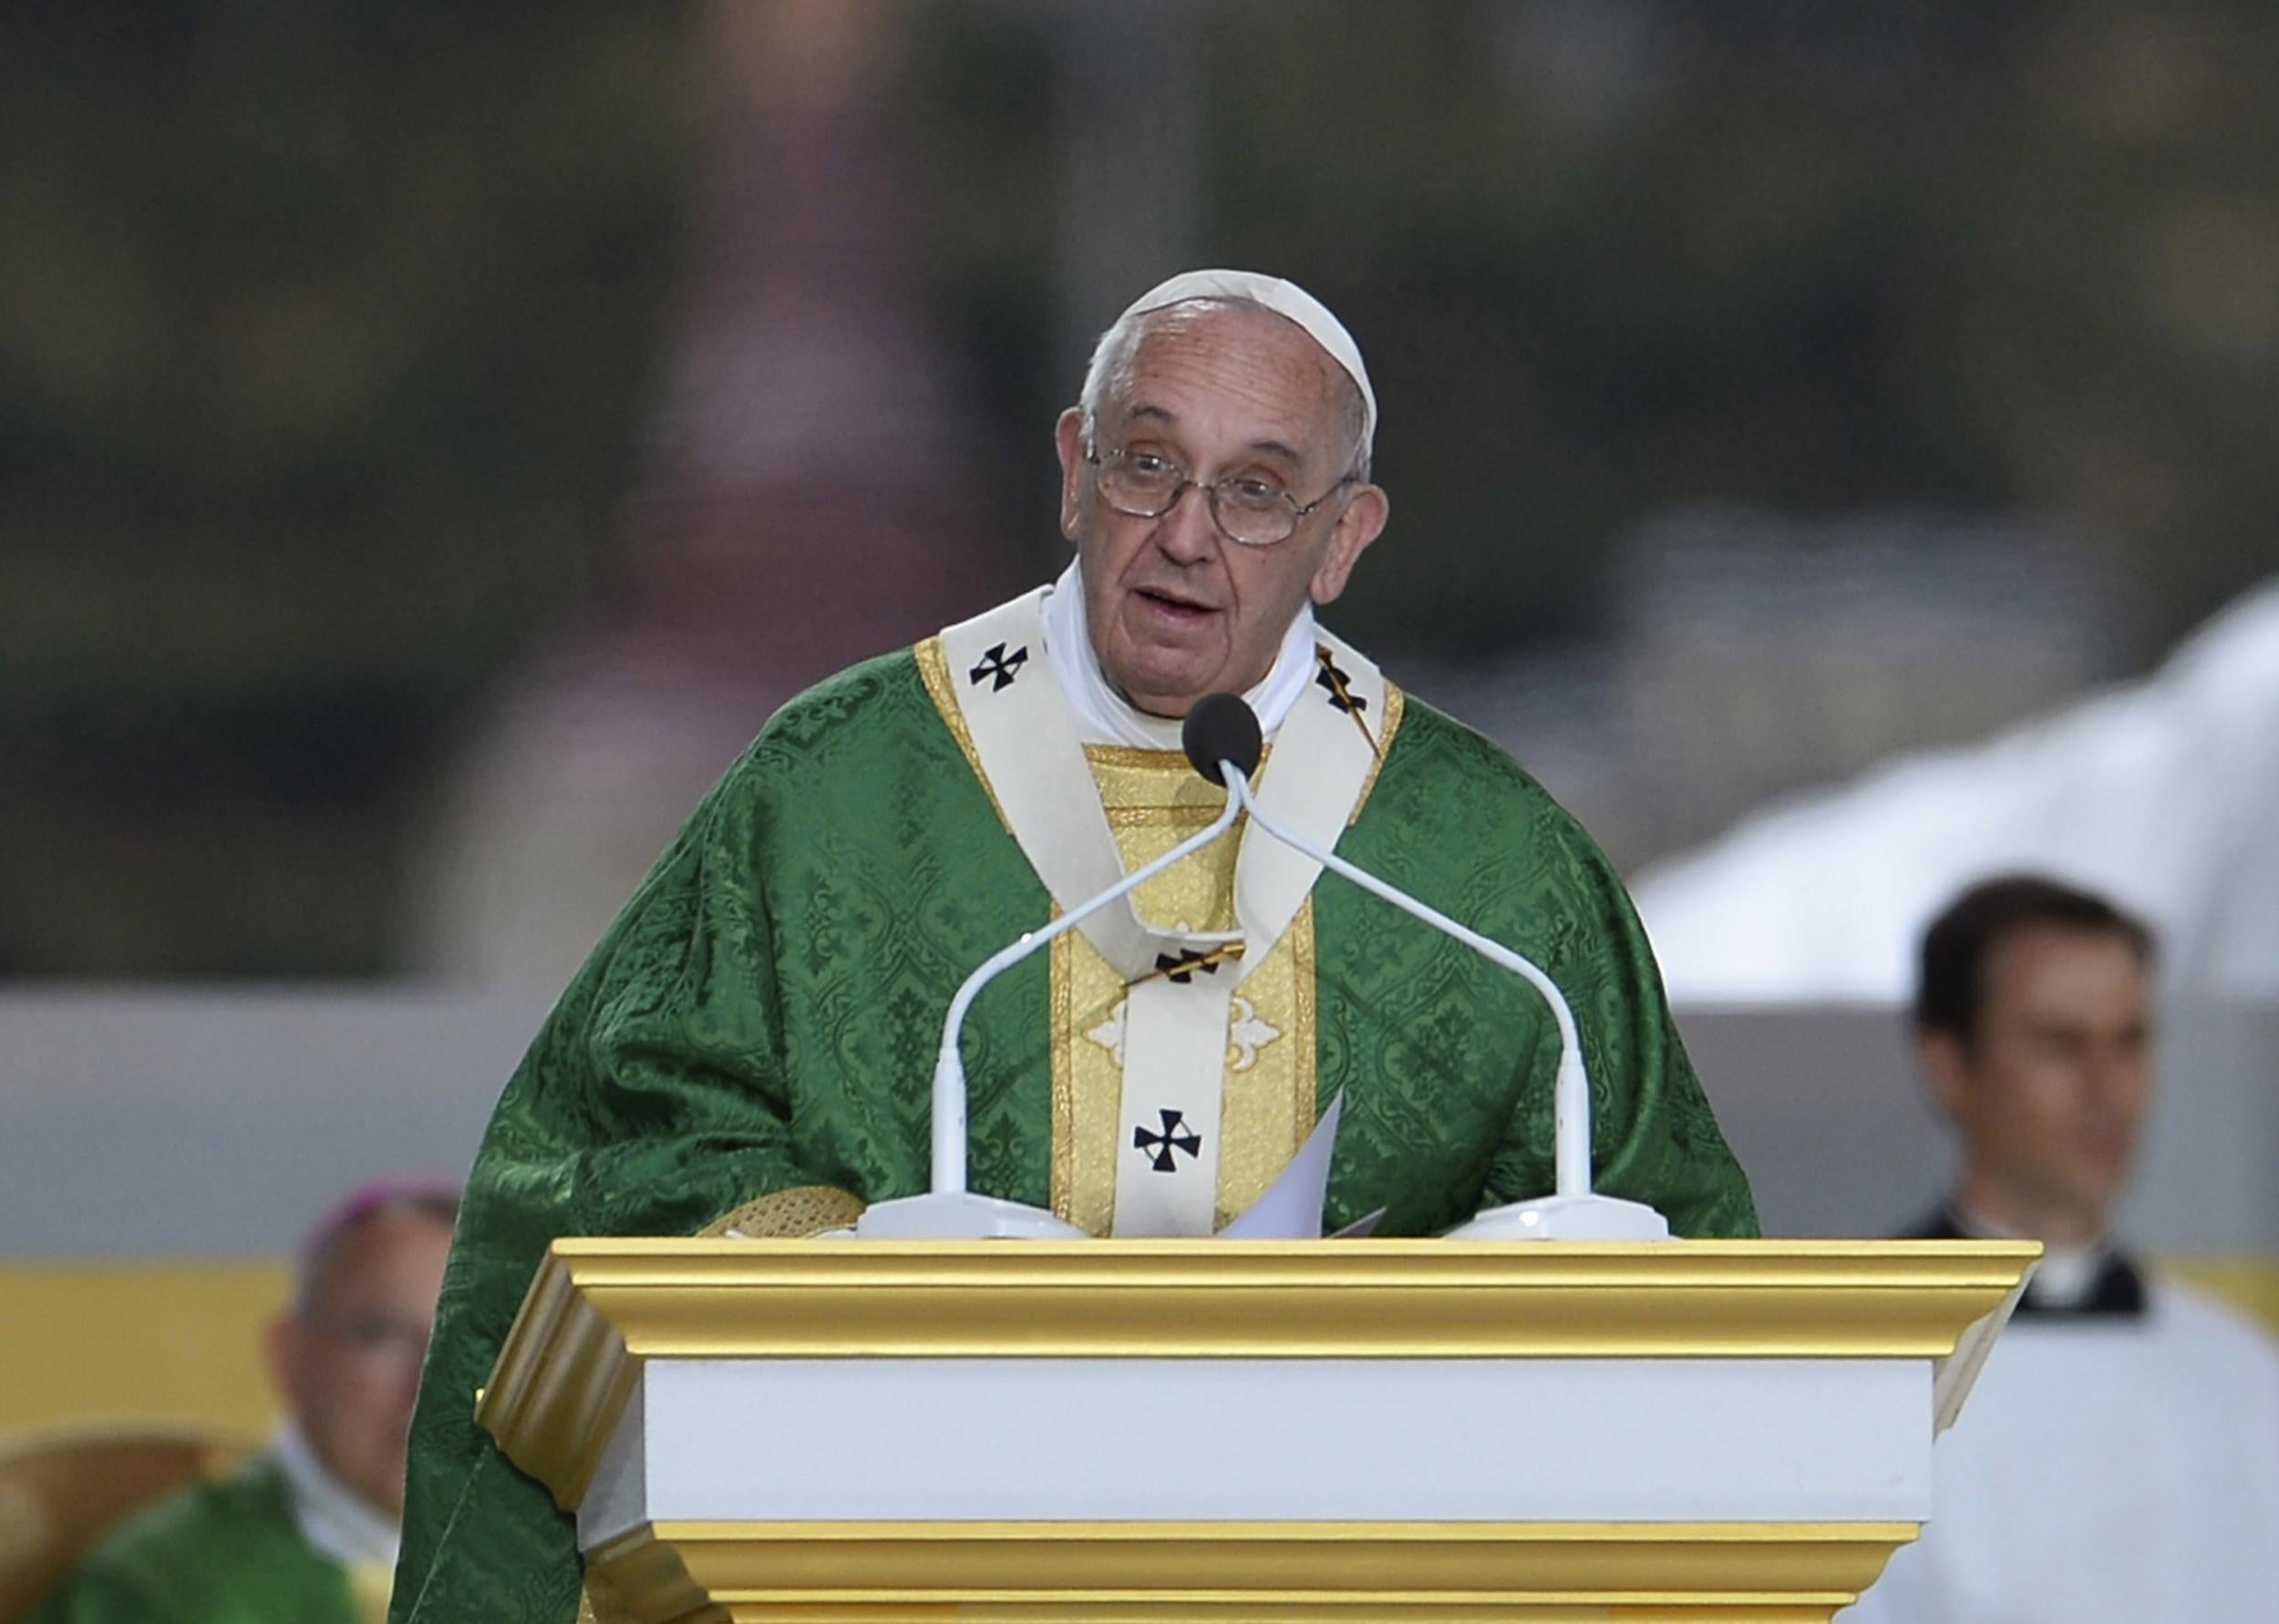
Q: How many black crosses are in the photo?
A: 4